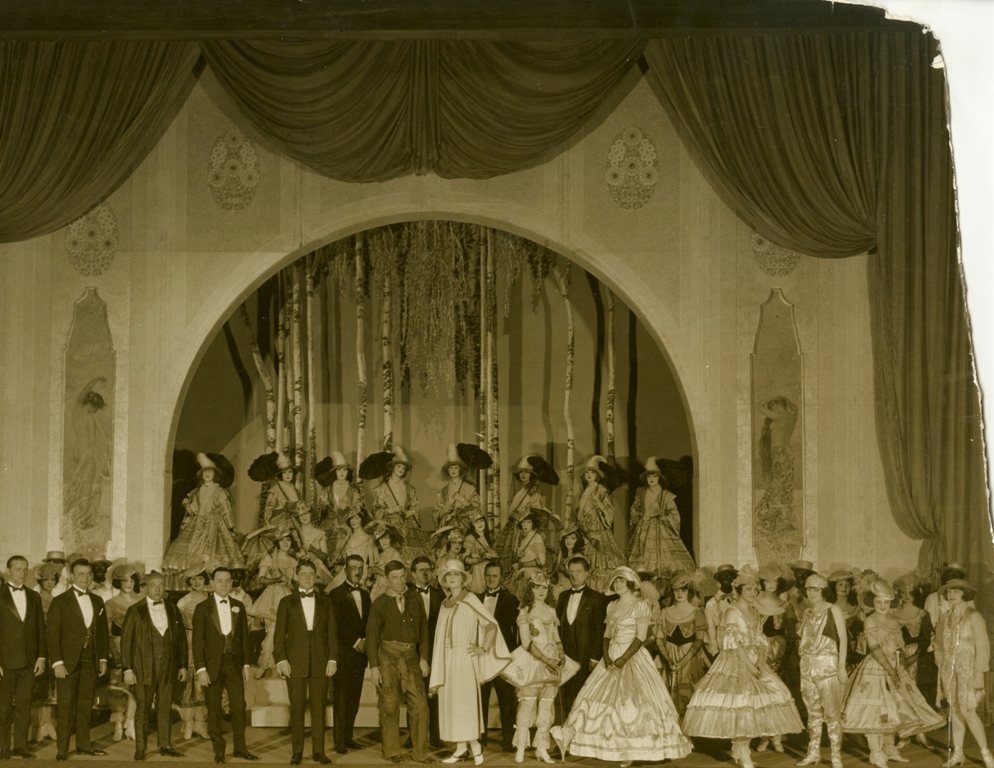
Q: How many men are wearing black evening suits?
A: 9